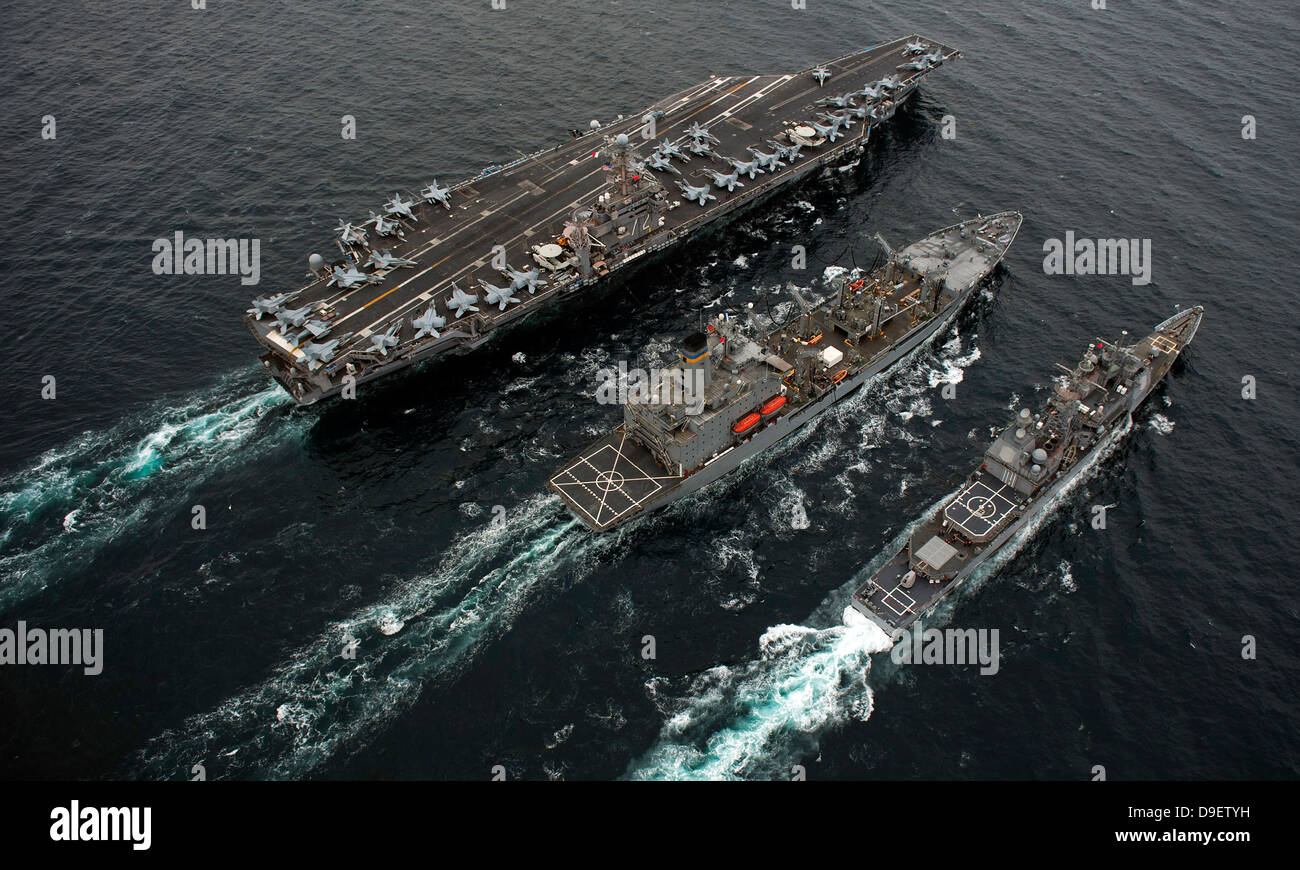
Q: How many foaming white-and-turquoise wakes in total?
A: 3